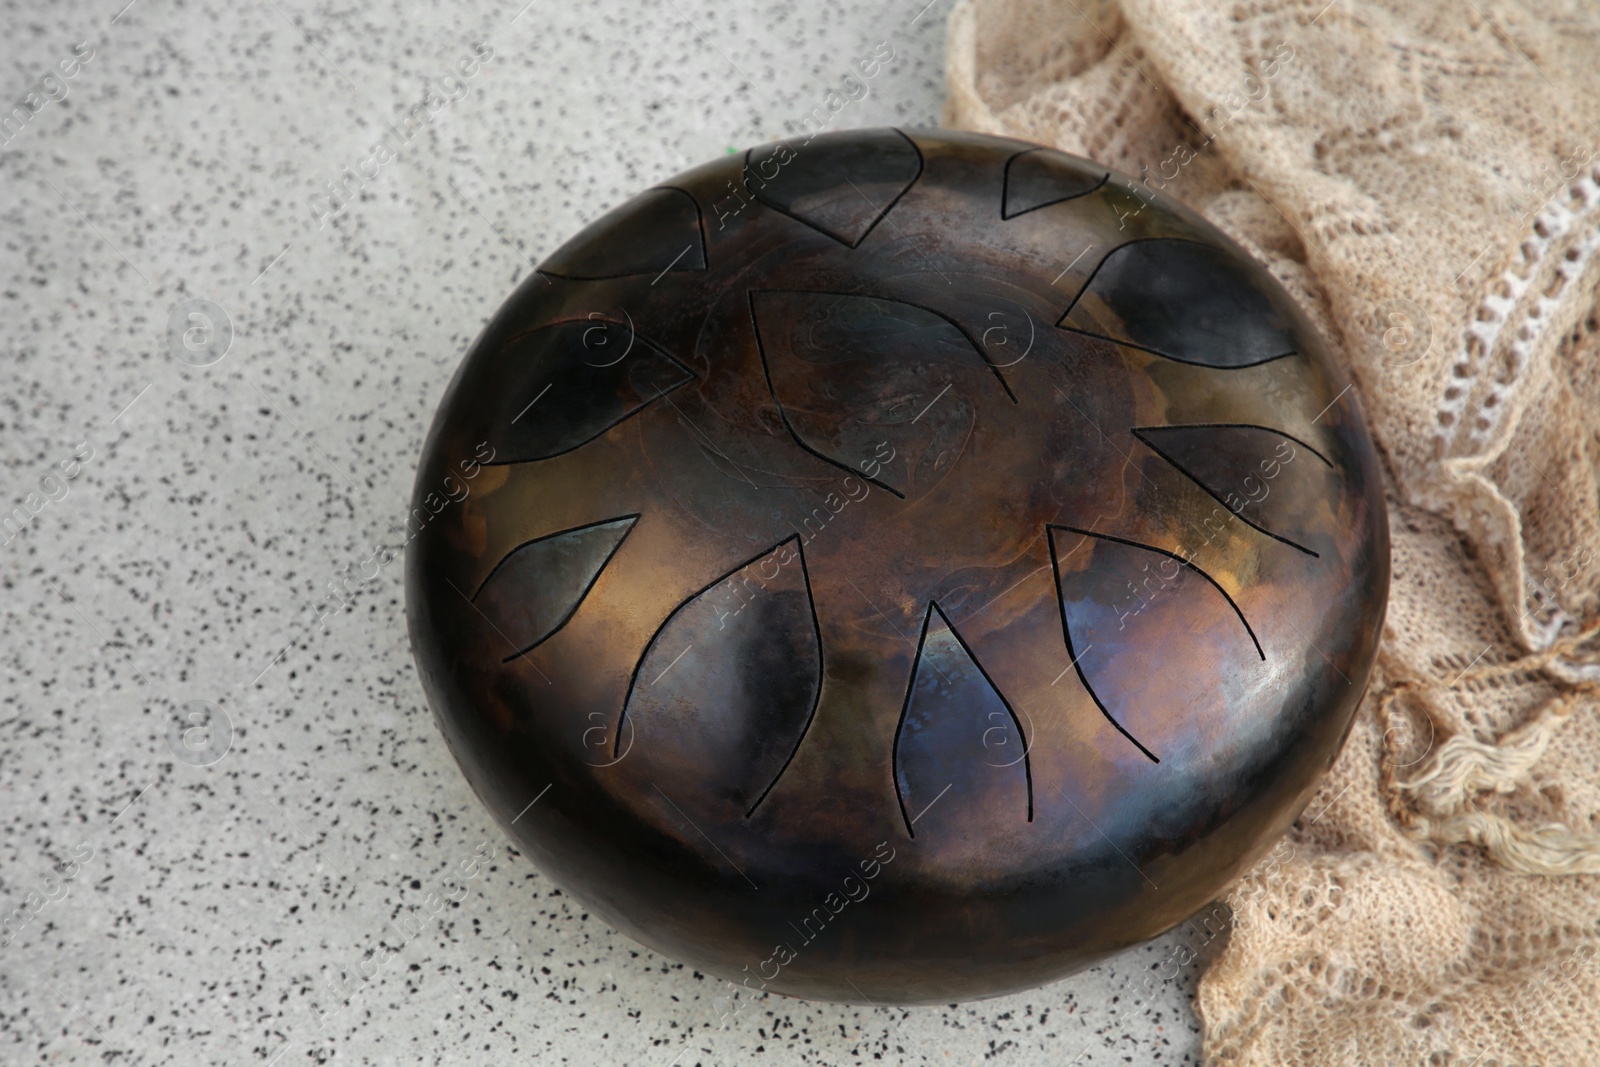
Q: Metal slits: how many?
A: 11